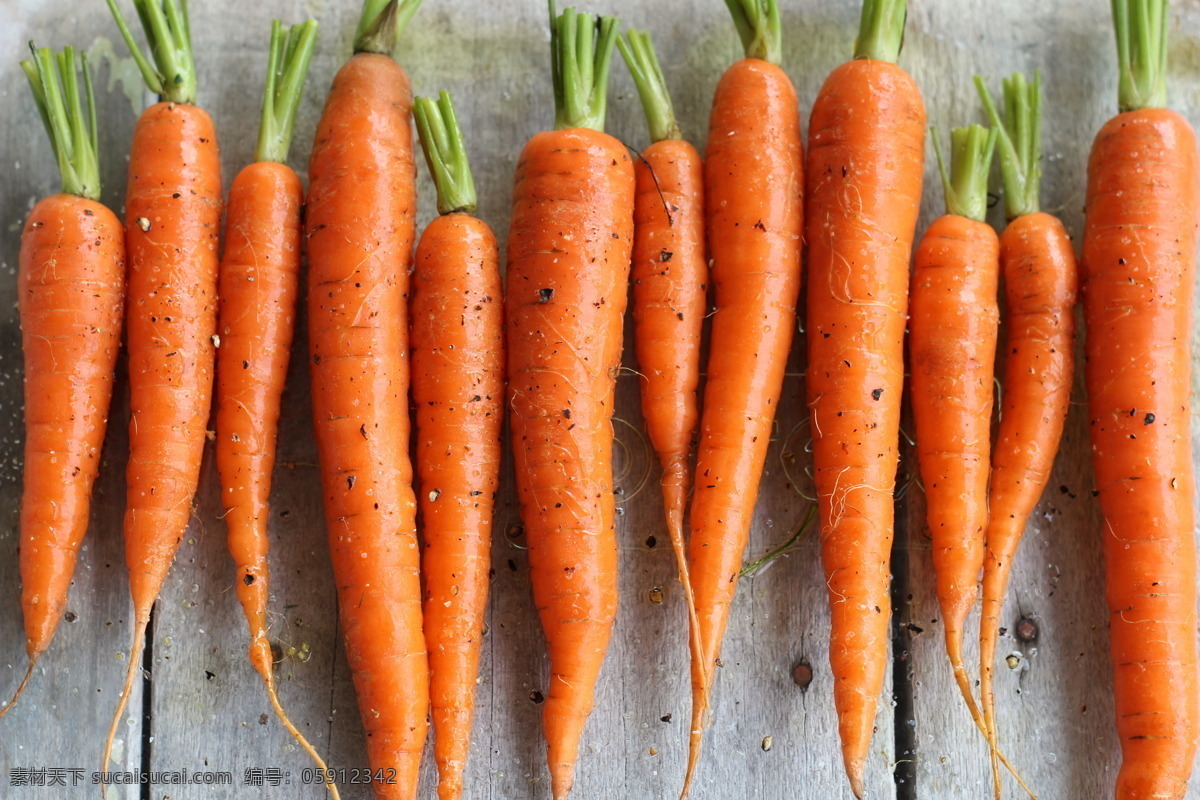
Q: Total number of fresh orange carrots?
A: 12